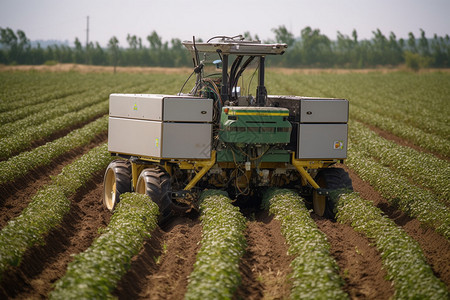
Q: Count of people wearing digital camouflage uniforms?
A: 0